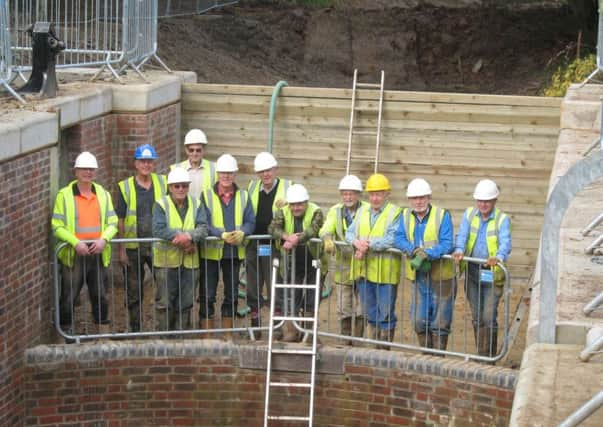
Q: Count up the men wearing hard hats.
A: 11